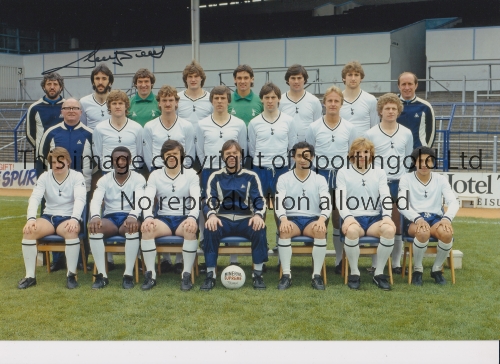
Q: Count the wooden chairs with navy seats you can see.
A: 7